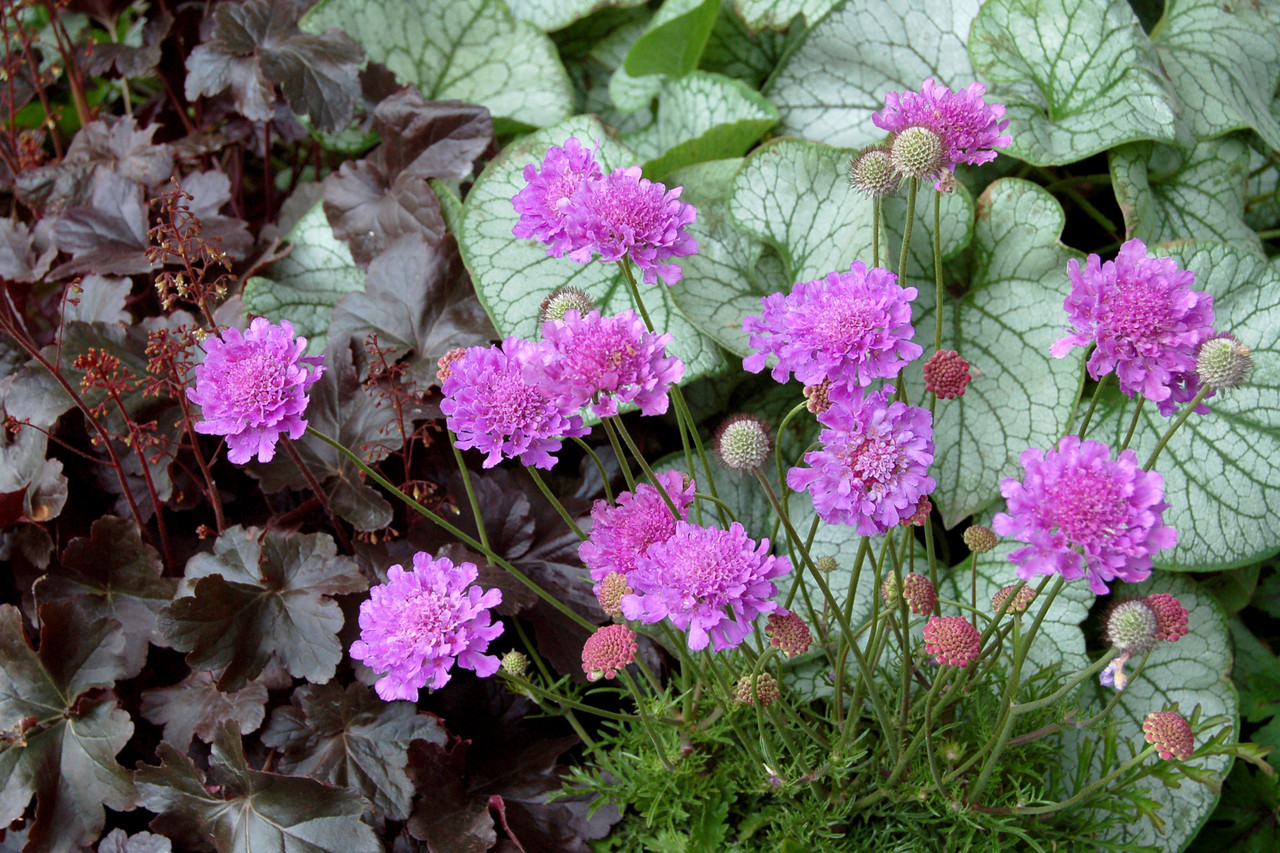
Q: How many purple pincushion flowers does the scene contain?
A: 13